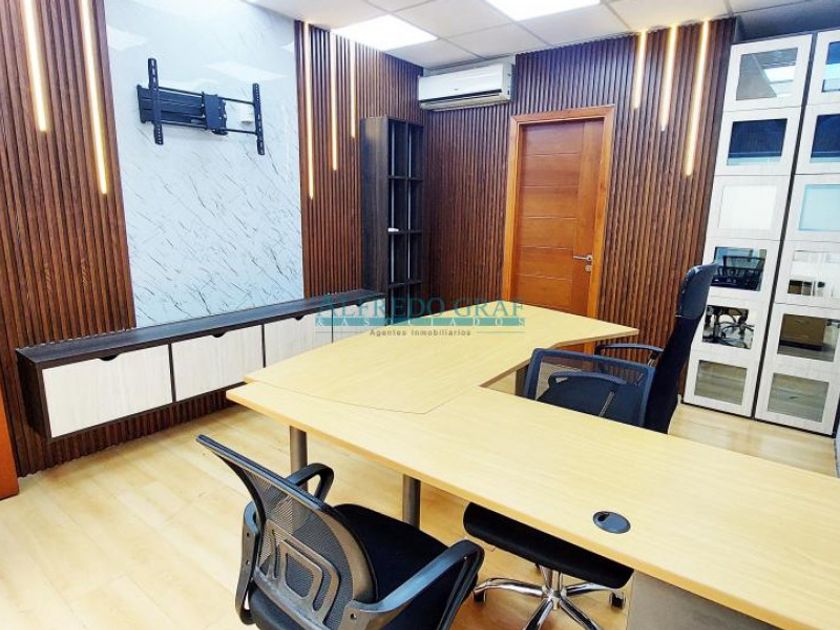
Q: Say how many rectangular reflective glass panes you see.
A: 12